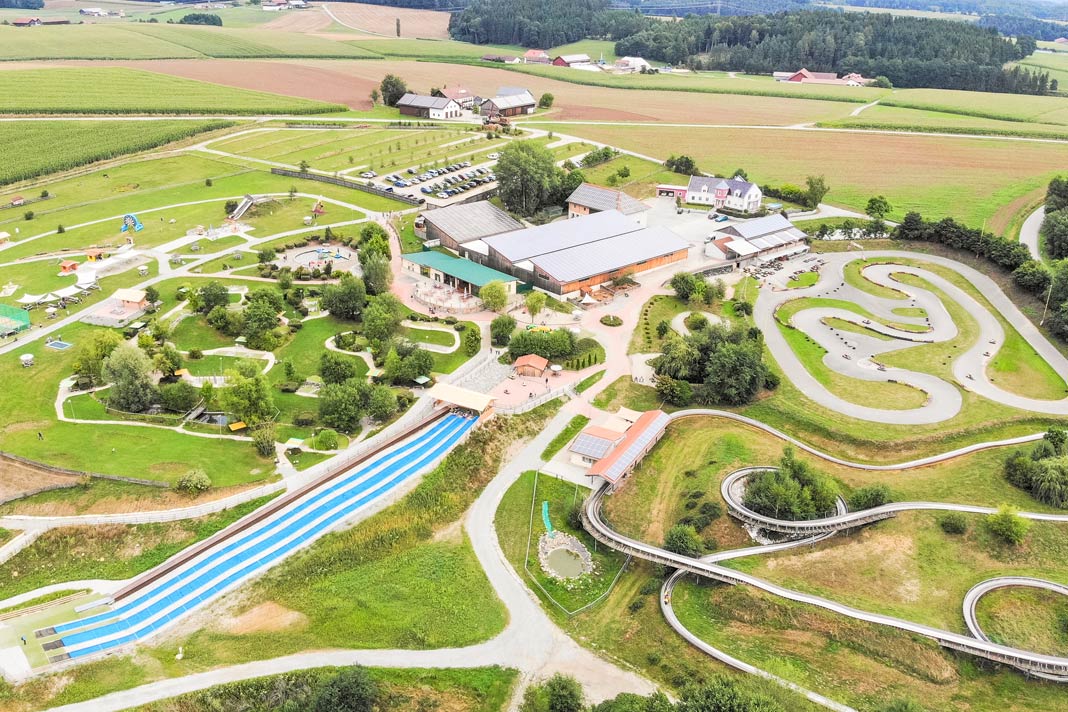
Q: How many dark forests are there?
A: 2